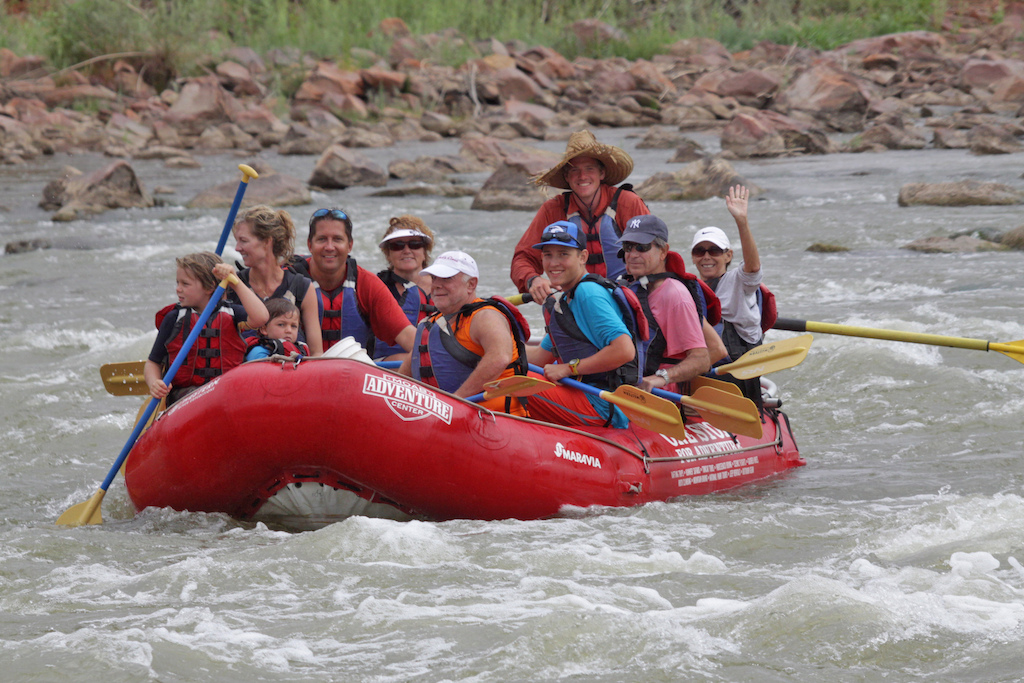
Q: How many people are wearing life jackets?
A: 10